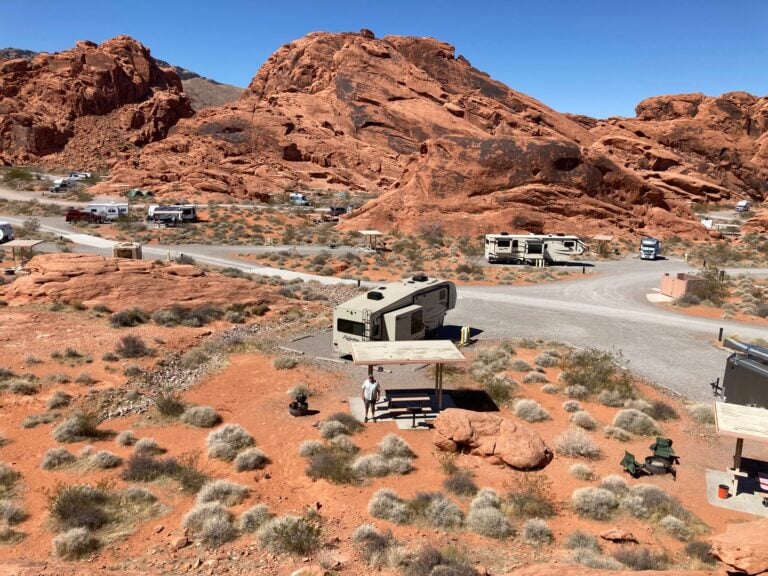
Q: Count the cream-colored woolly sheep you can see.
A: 0